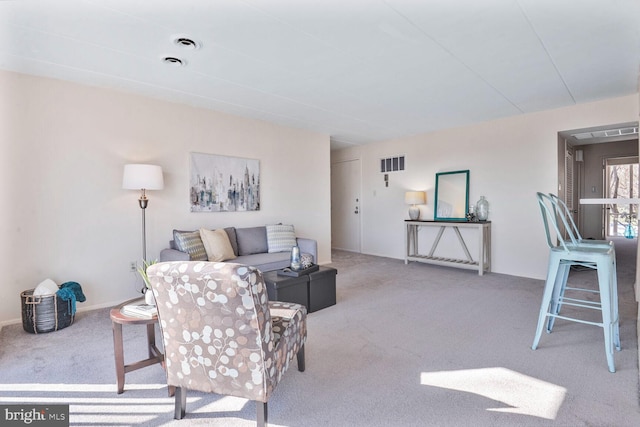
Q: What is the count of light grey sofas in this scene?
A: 1